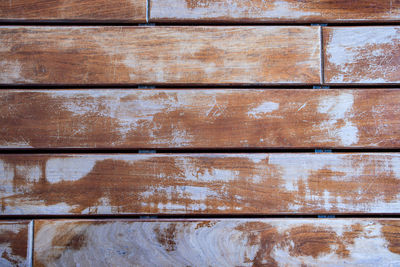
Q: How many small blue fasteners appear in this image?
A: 8